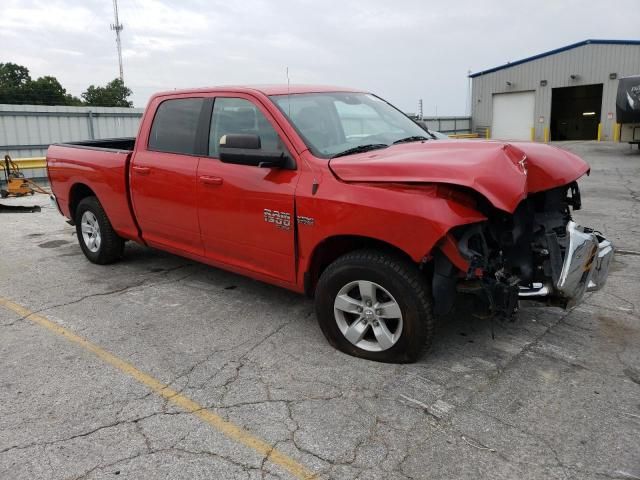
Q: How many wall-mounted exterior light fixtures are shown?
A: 4